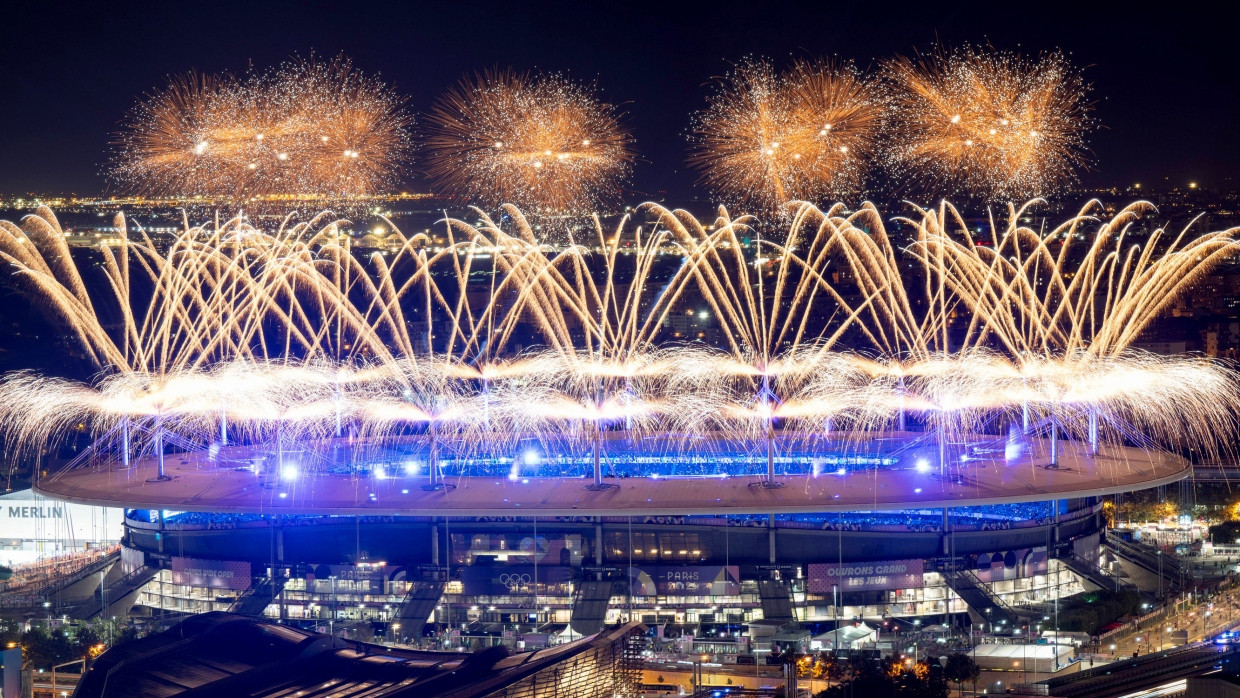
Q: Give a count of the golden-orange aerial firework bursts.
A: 4